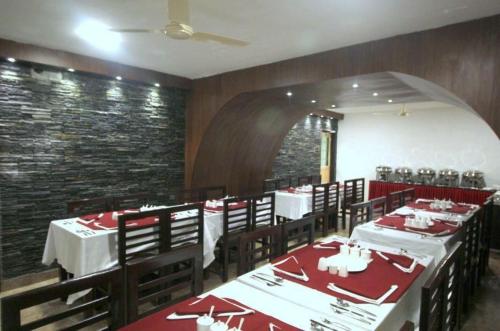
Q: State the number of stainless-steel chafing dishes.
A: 5